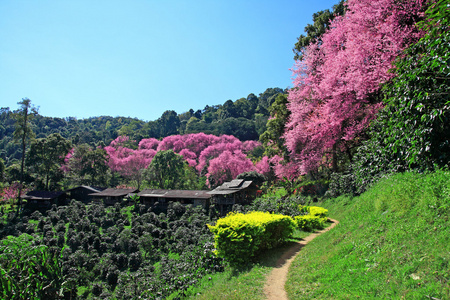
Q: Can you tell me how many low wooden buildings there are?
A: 5